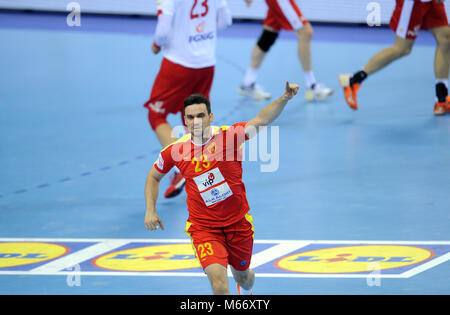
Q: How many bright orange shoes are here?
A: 2